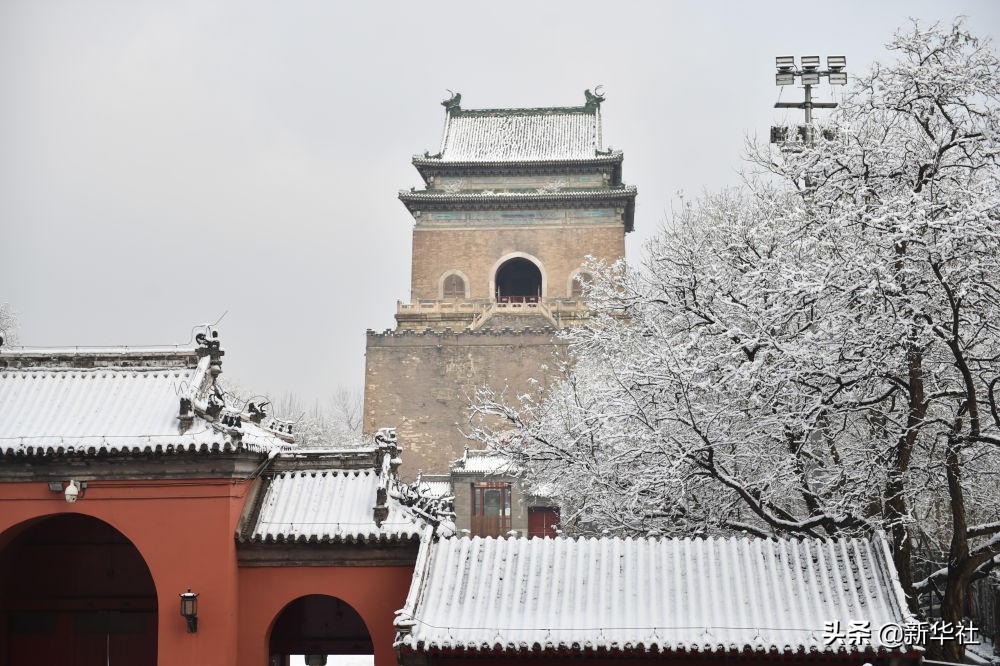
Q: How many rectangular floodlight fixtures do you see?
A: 6